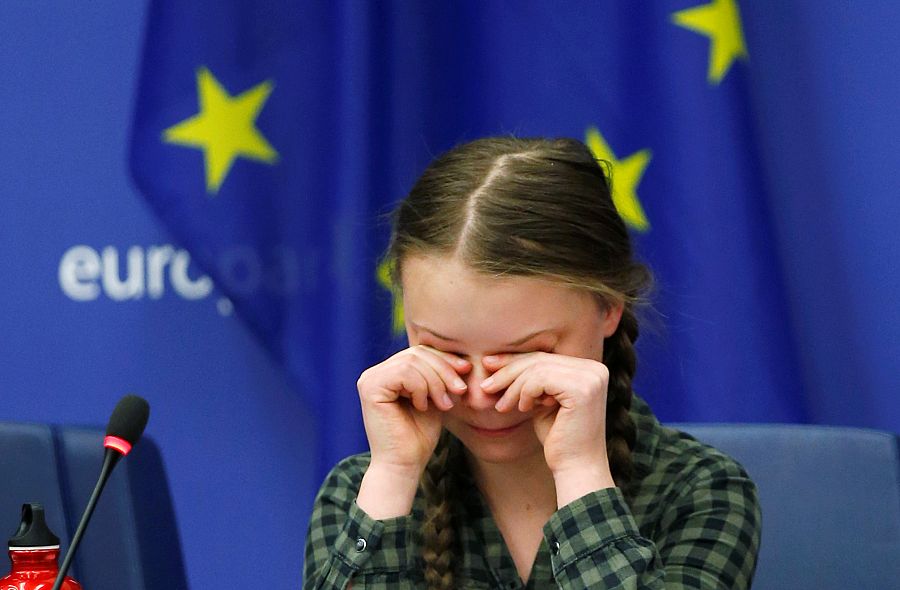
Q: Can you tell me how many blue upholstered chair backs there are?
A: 2